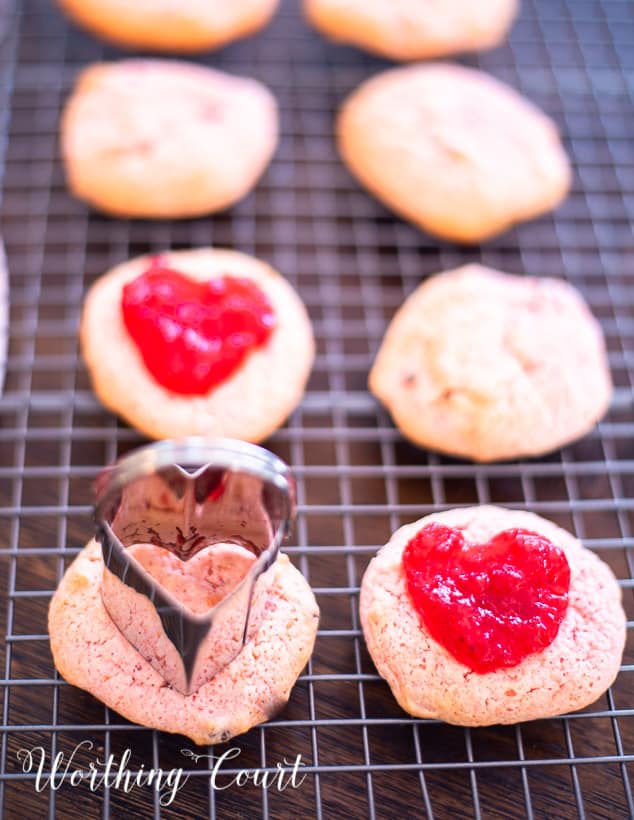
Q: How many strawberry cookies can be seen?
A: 8